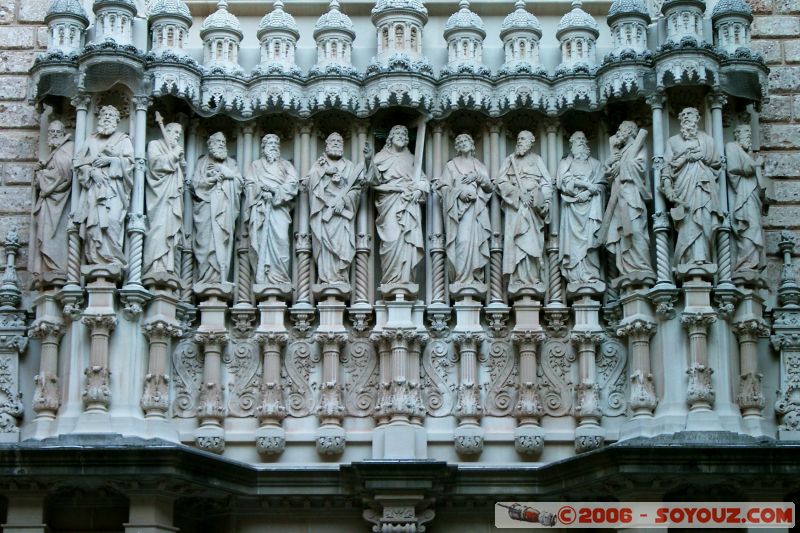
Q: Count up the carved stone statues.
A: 13